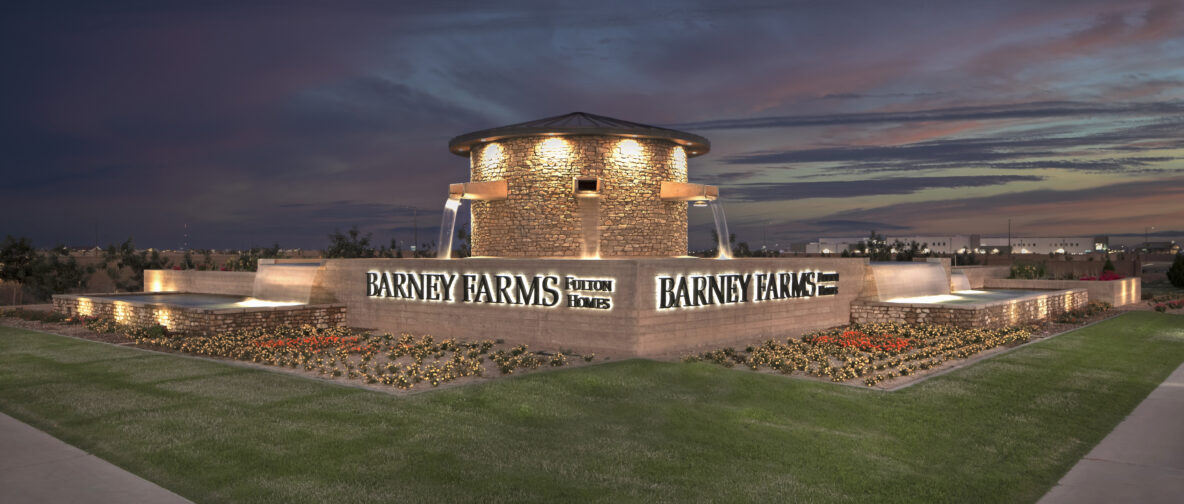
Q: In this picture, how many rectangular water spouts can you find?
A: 3